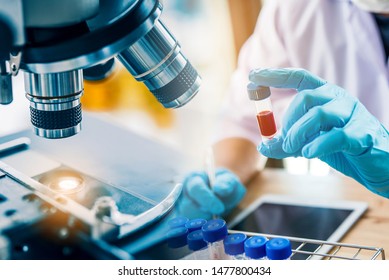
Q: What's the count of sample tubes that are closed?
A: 9